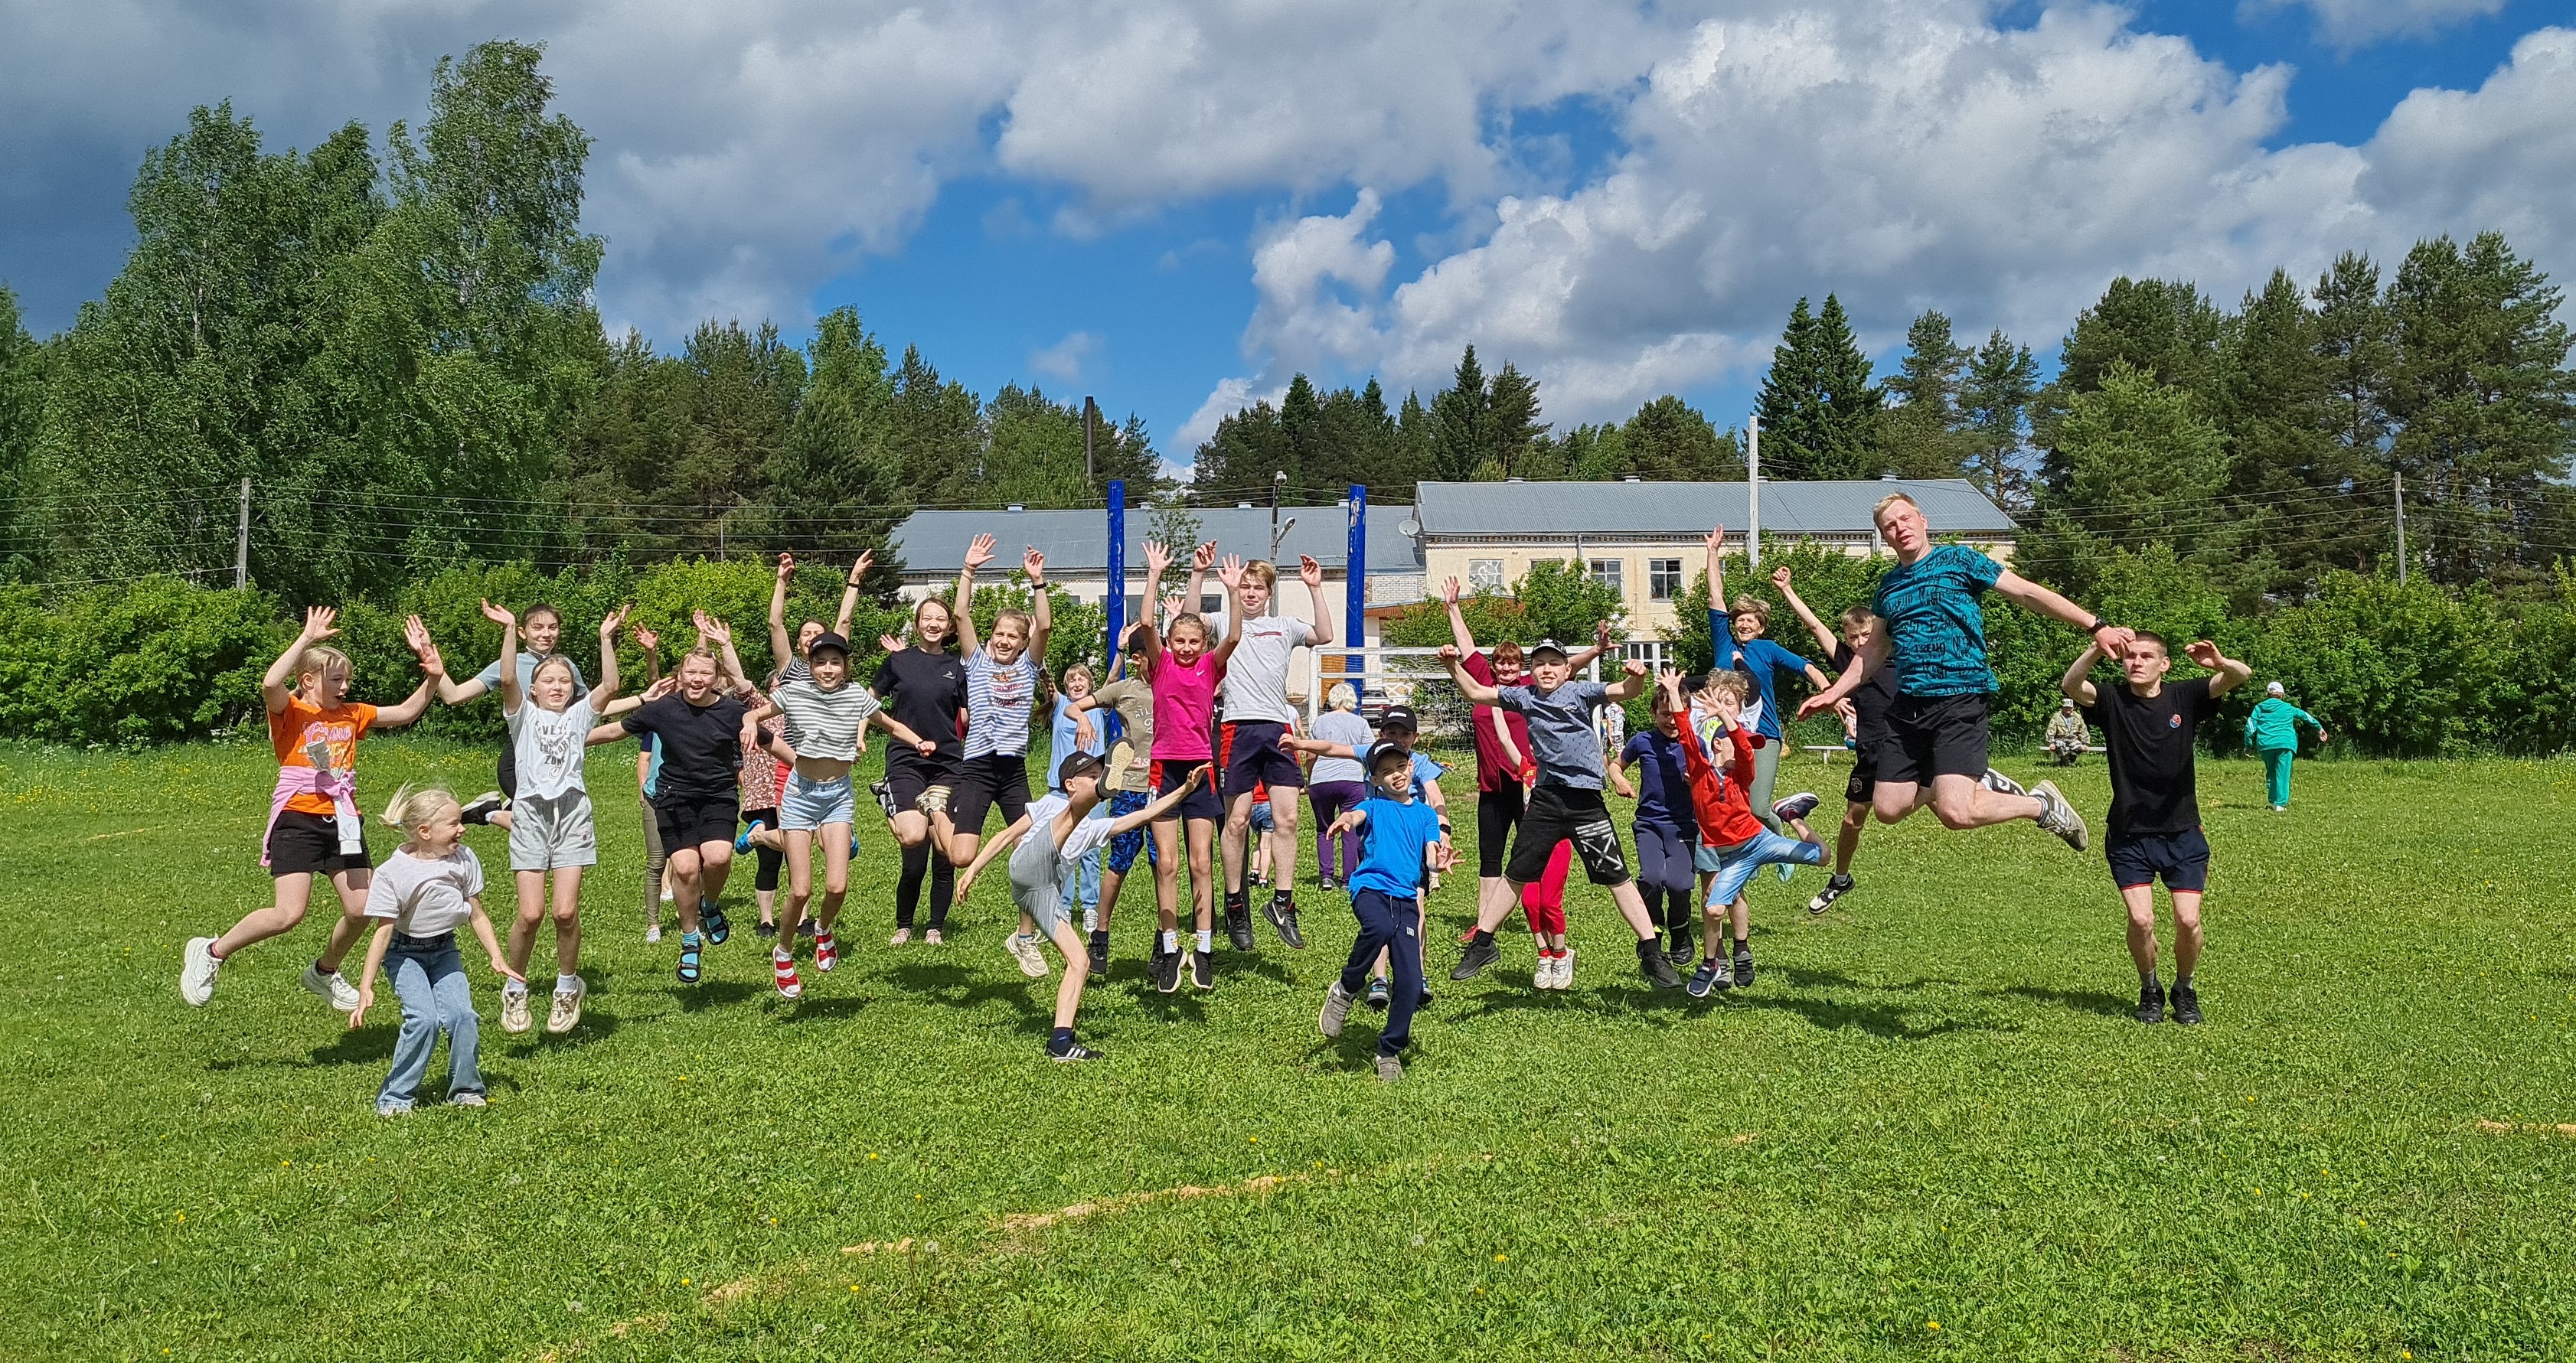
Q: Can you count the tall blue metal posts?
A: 2